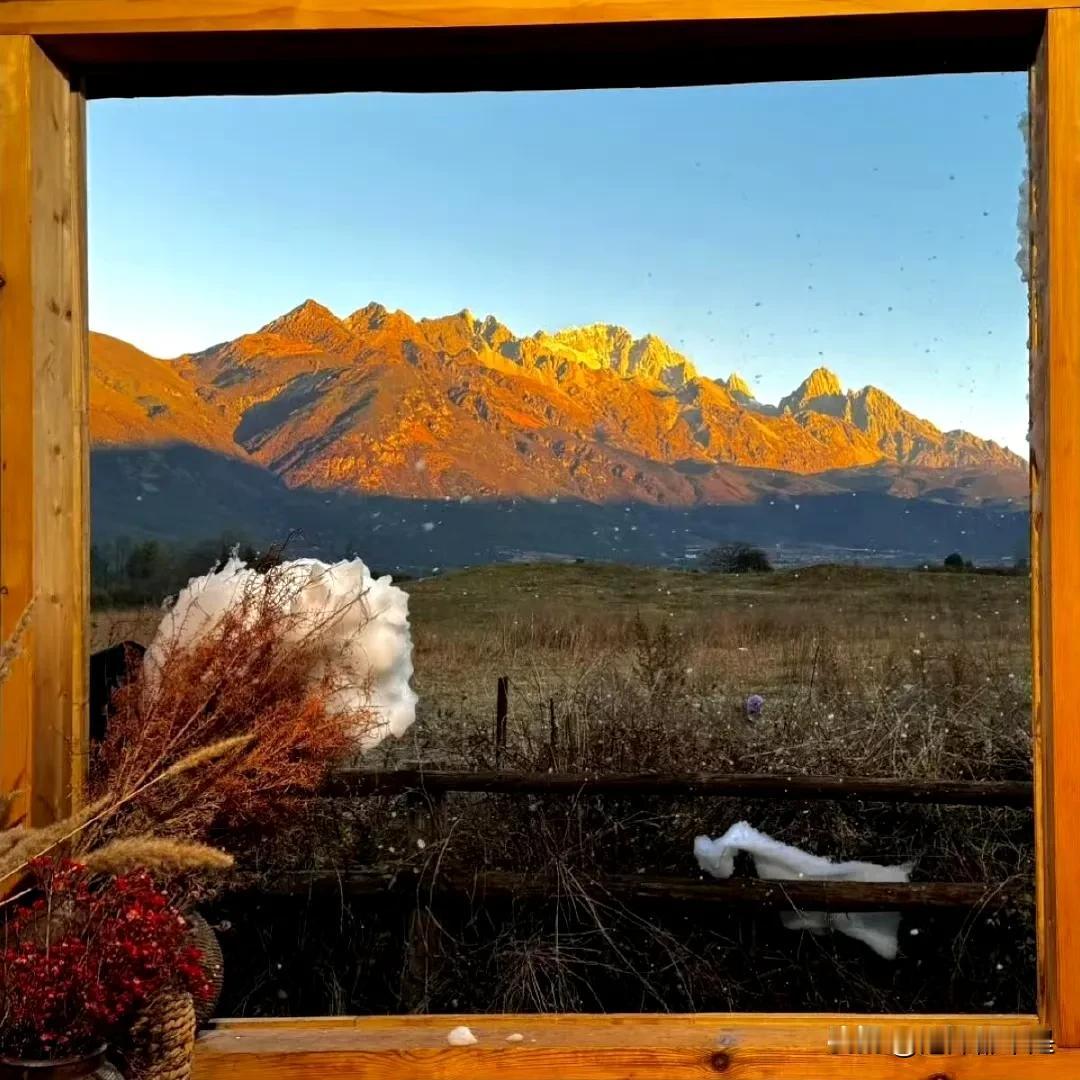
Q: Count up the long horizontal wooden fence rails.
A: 2